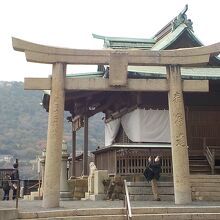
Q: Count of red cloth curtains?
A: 0